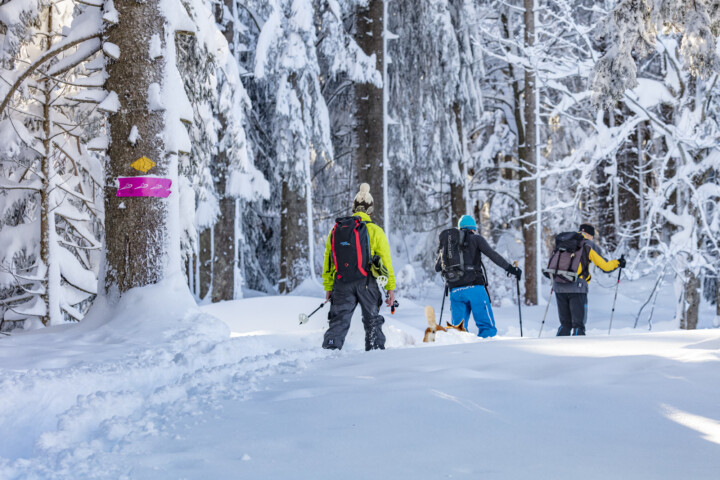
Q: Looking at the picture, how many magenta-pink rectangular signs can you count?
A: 1